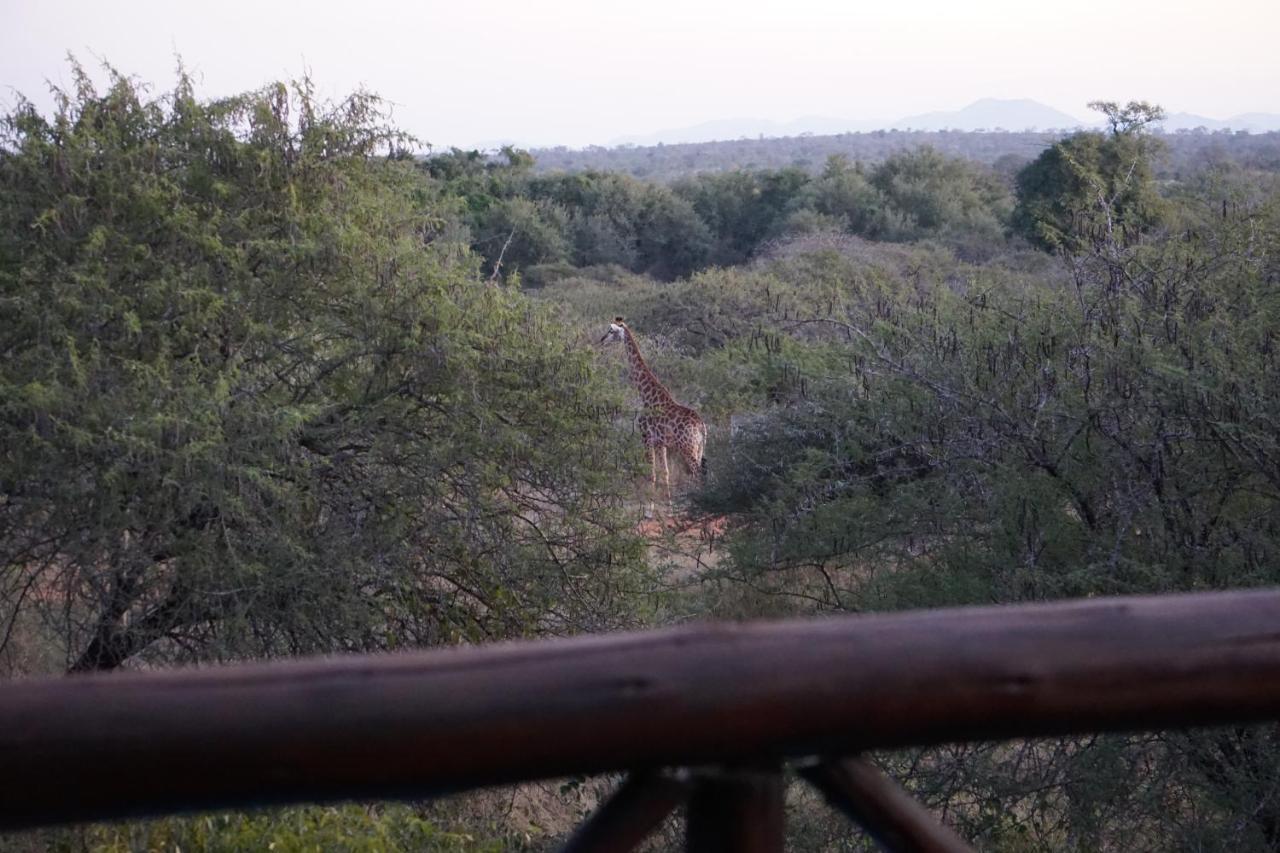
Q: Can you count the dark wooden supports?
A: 3